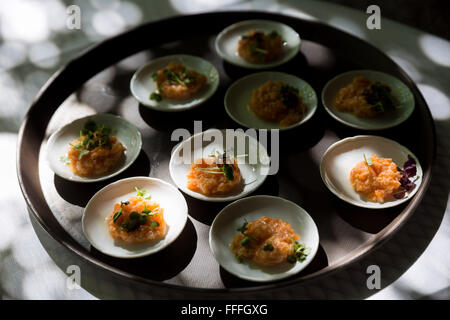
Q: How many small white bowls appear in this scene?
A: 9